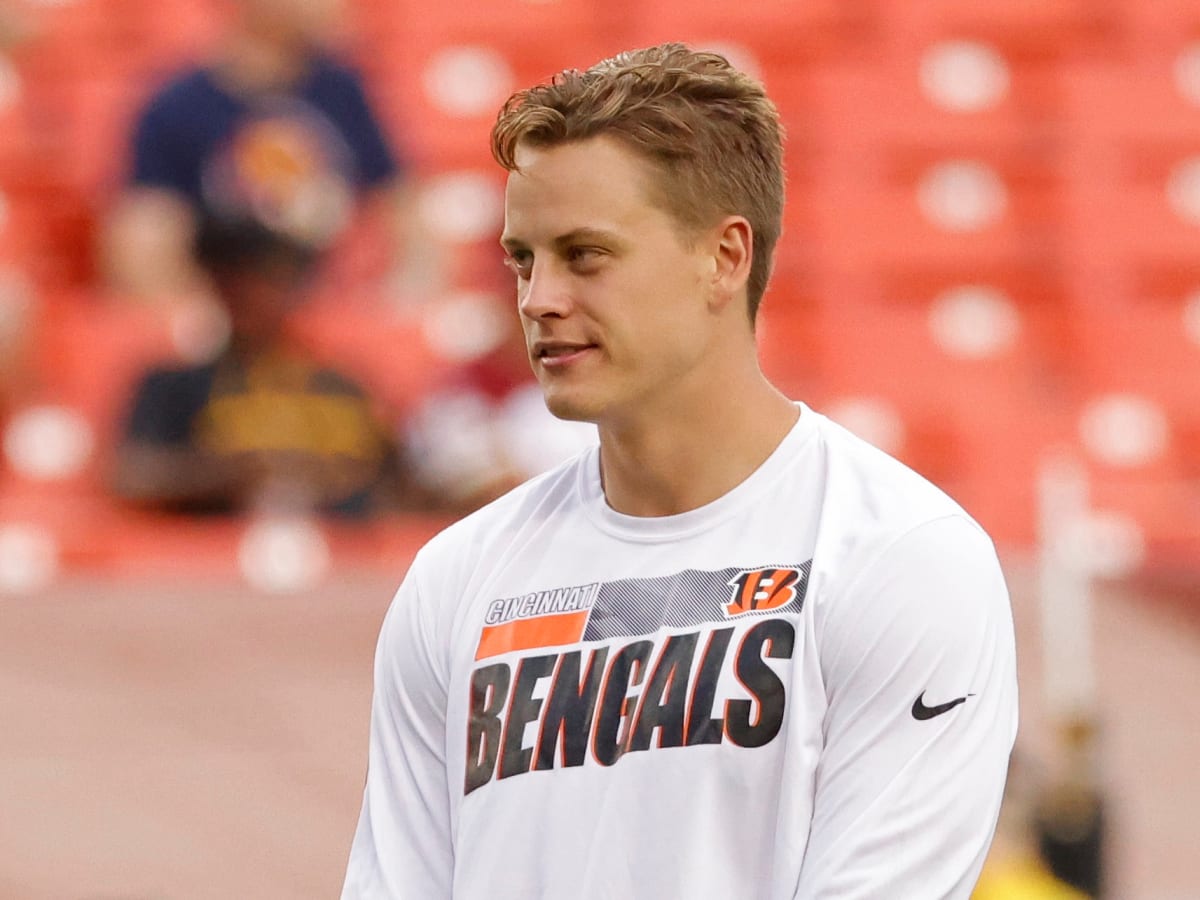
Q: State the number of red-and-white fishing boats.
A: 0